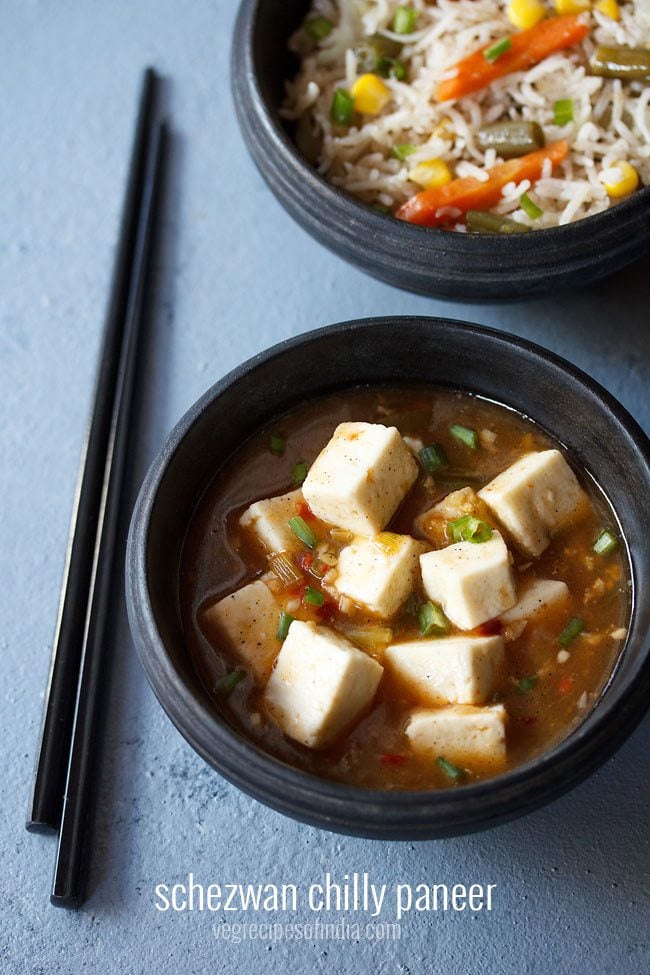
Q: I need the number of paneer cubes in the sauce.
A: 11